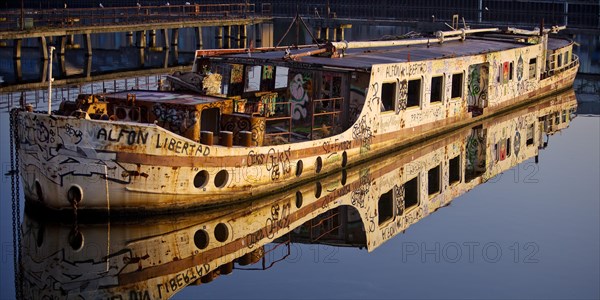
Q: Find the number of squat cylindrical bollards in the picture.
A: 3